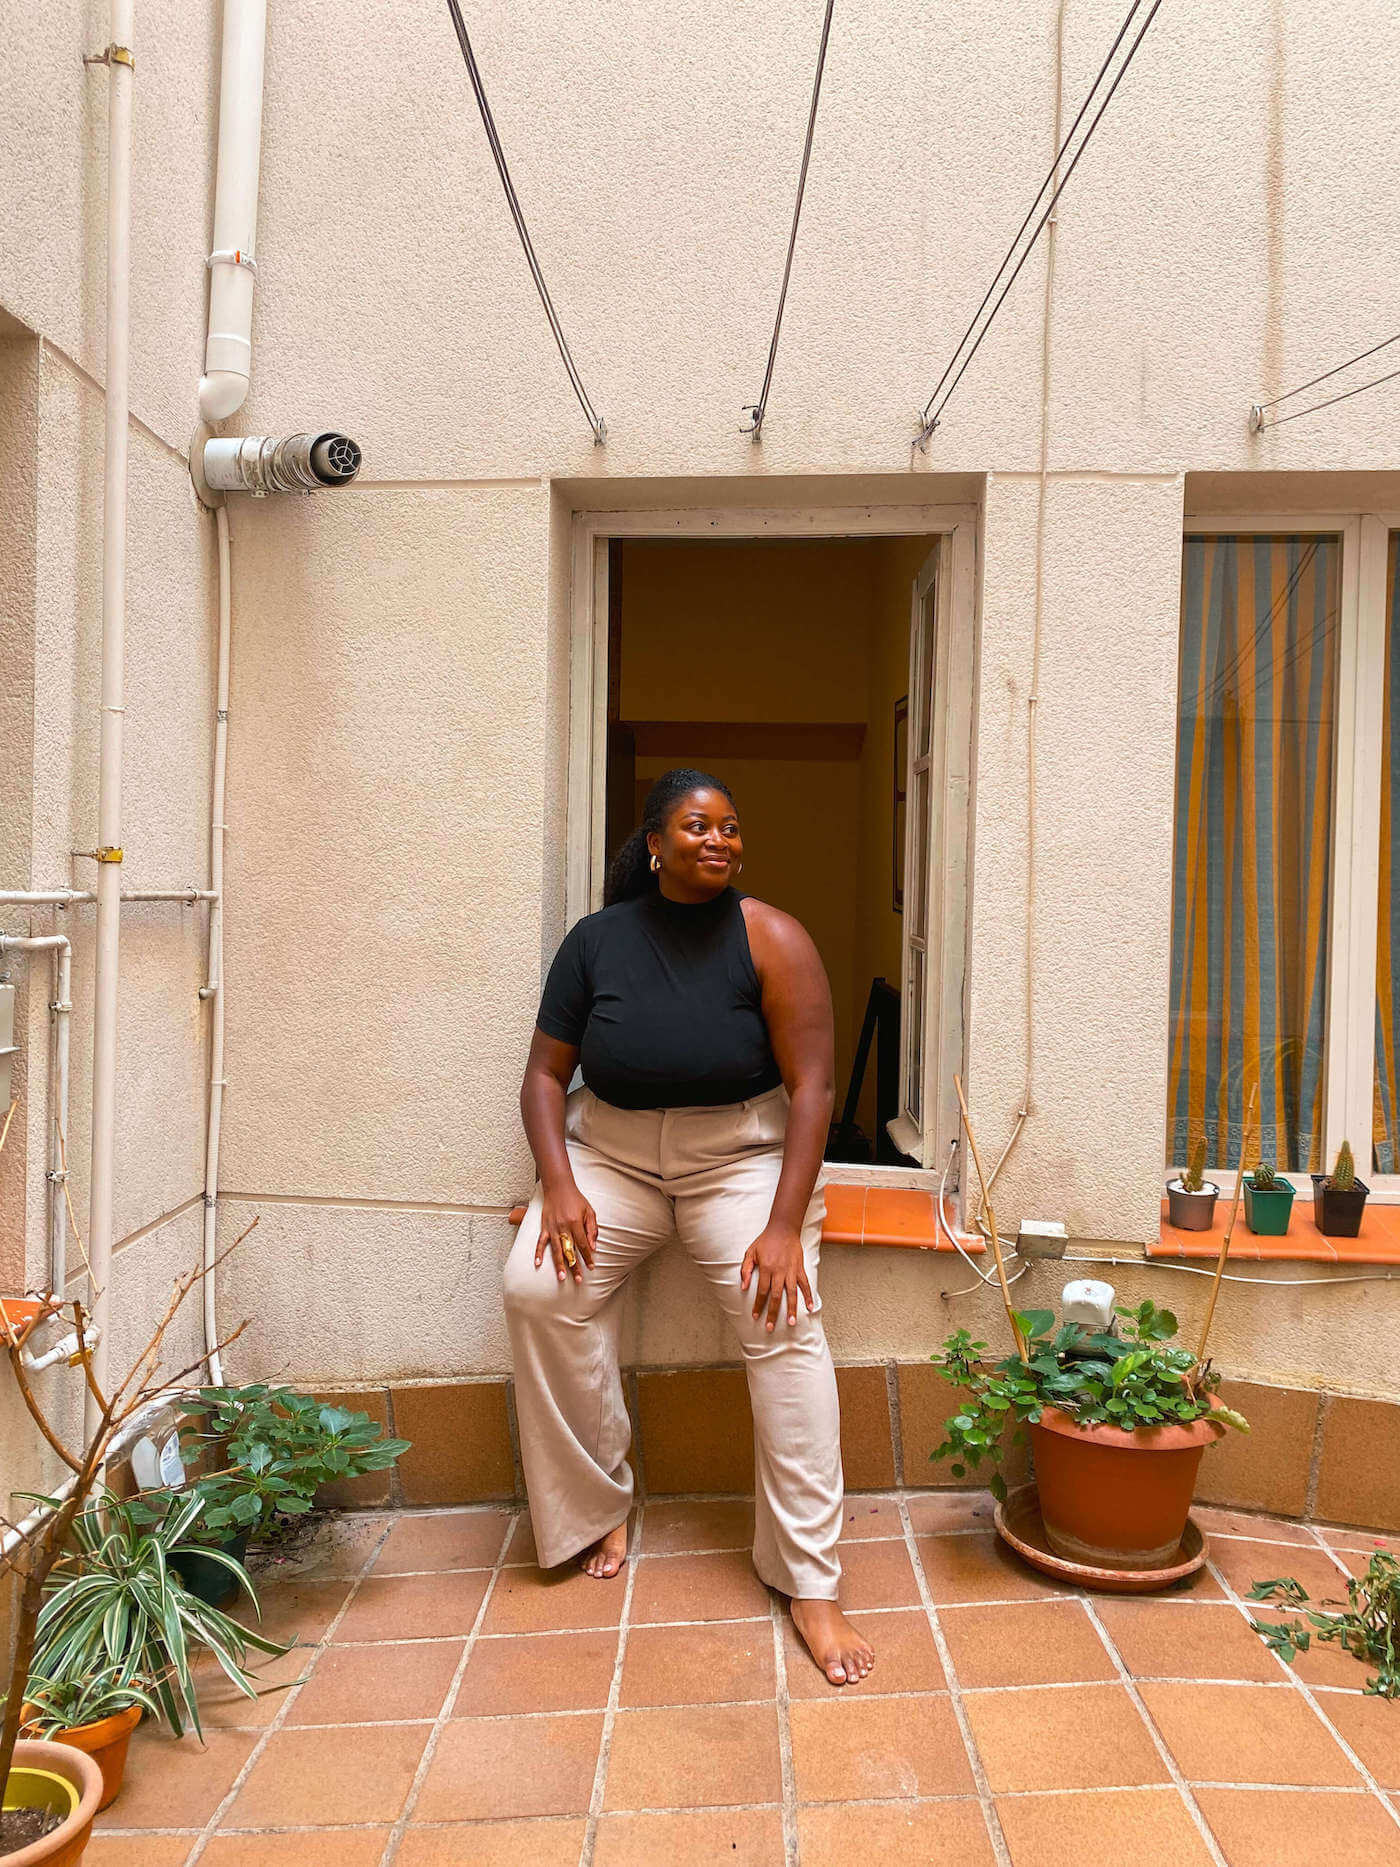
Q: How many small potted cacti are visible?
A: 3